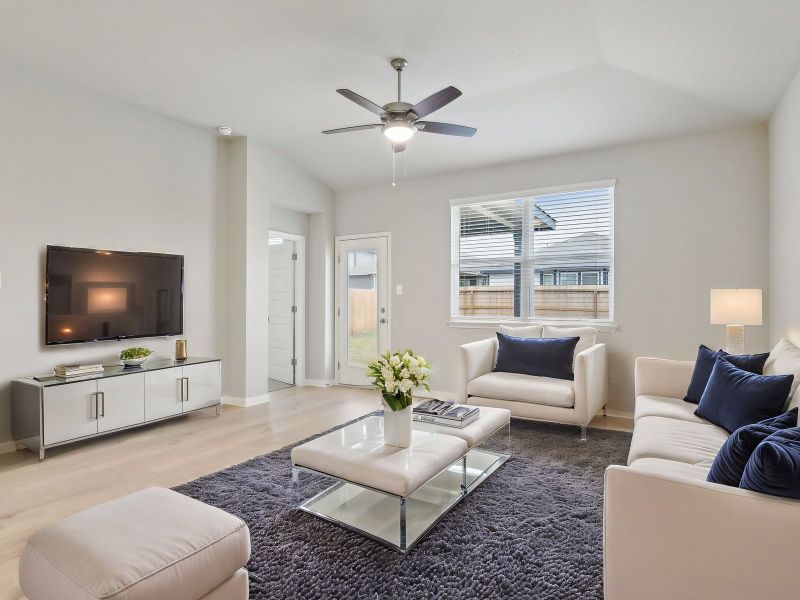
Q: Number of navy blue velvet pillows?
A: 5